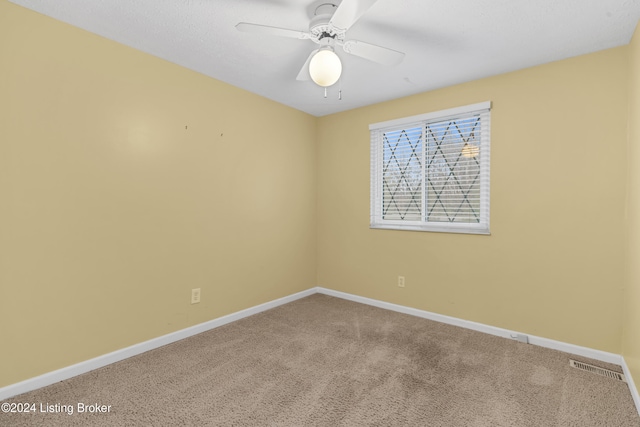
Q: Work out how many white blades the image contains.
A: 4